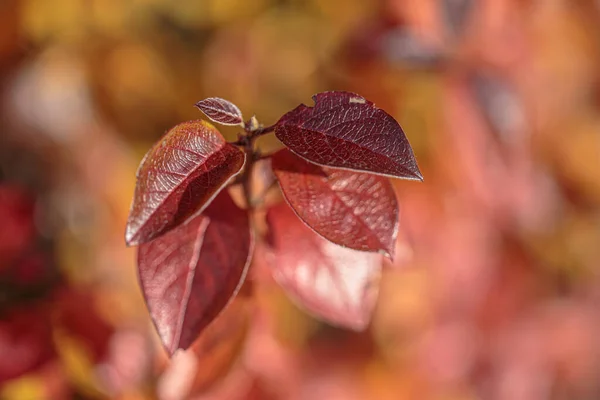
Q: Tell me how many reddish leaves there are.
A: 6